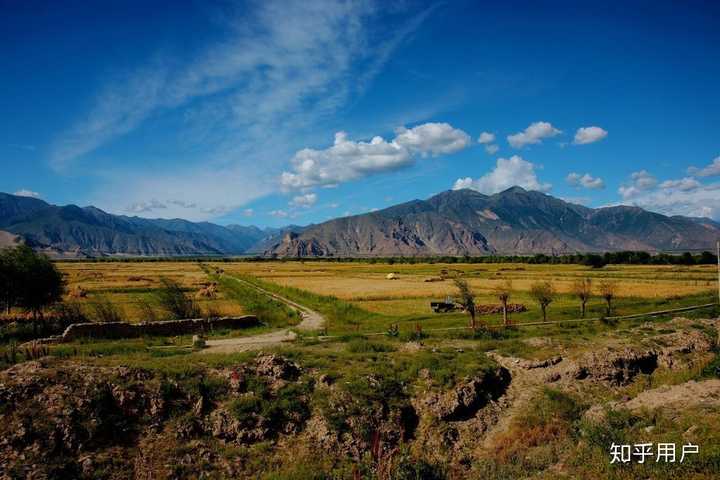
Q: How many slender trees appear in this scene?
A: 5